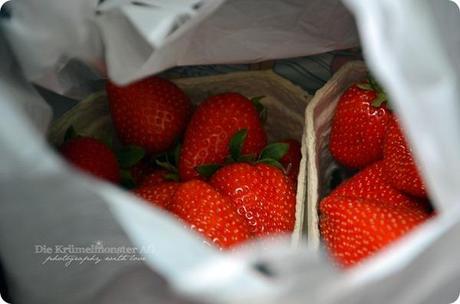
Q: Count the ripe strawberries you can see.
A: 11